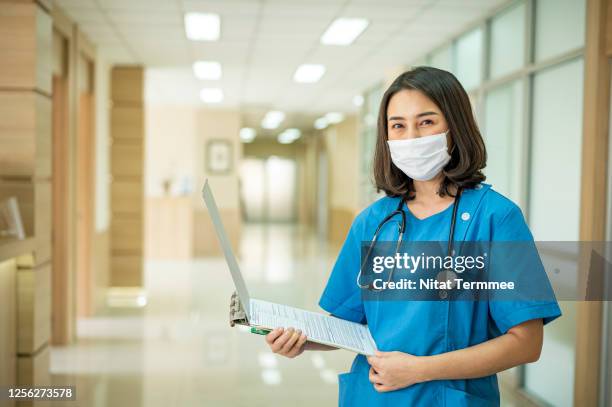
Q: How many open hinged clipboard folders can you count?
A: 1